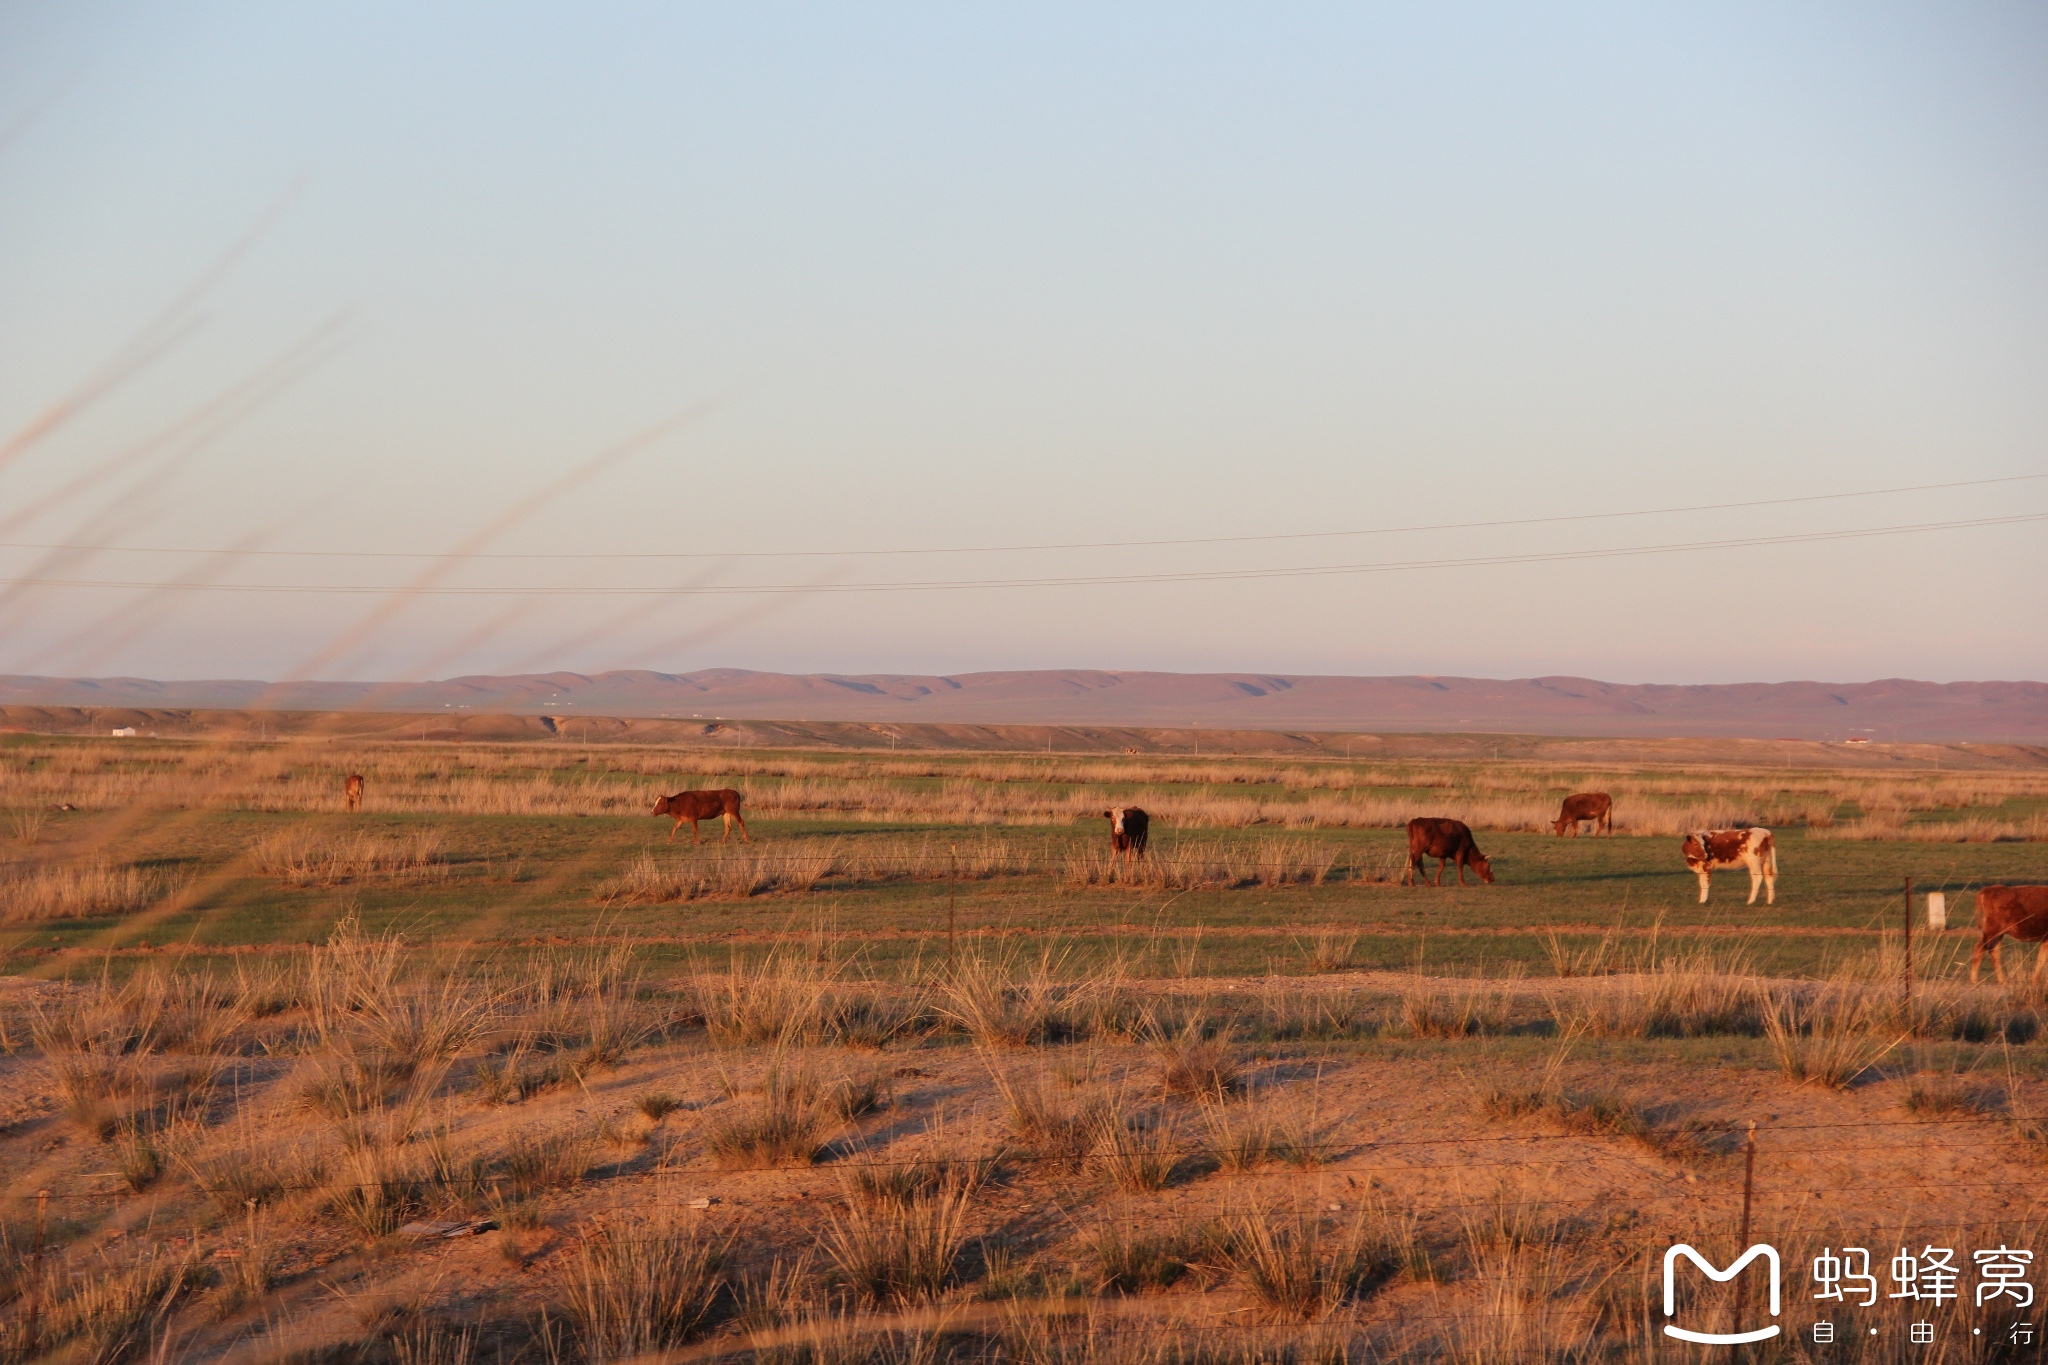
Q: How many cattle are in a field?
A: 7